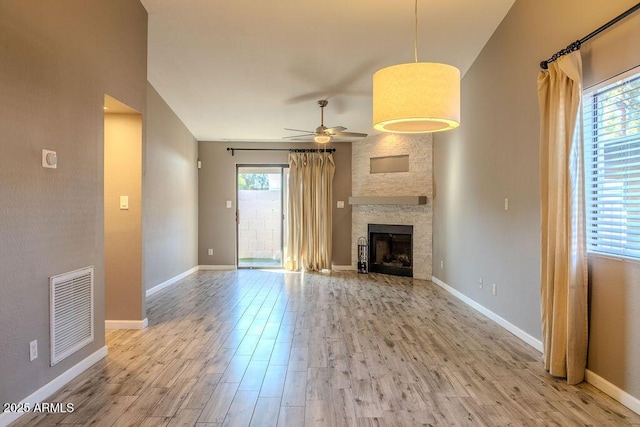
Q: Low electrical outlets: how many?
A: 5